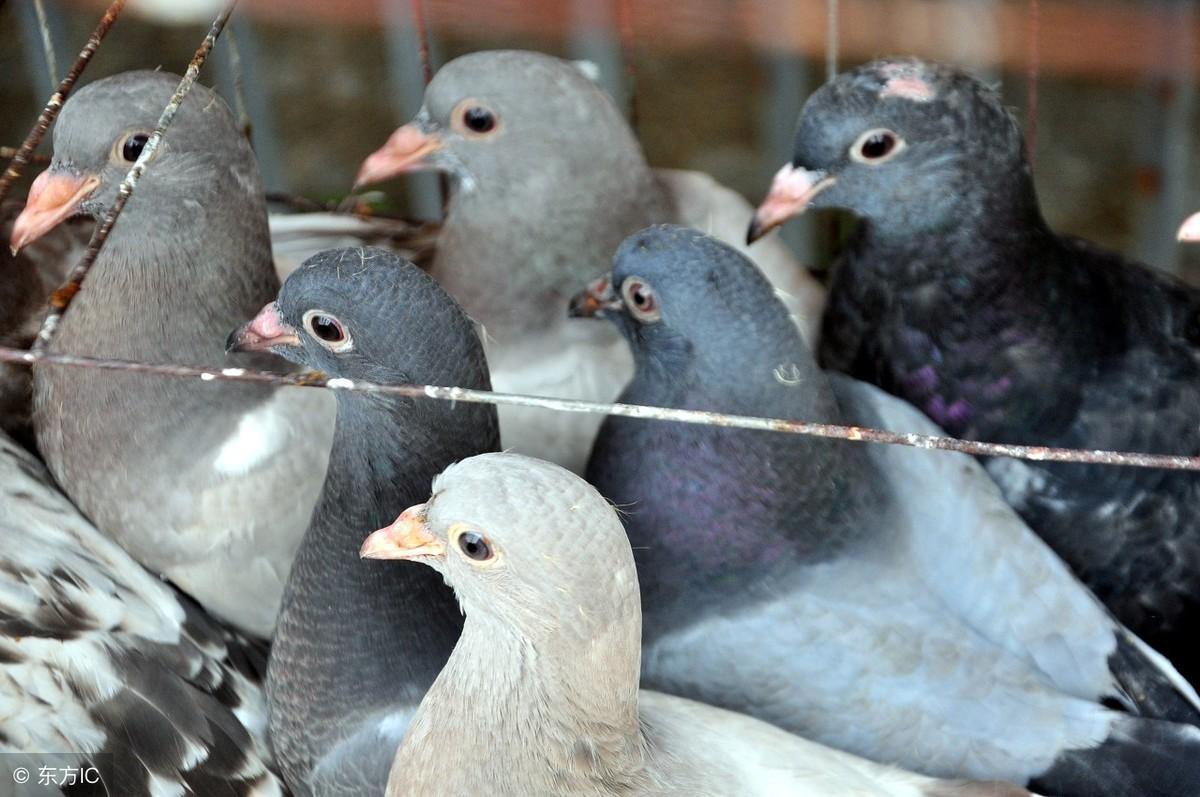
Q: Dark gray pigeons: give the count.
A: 3